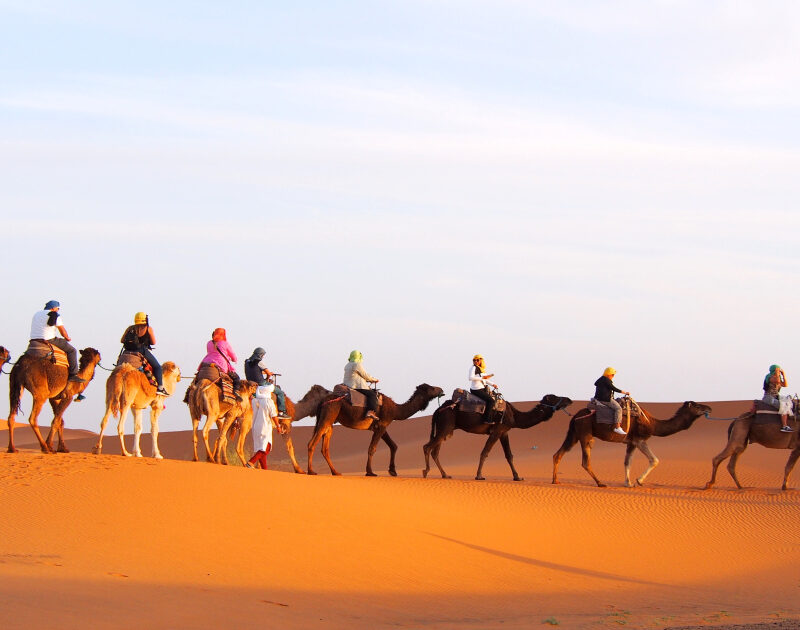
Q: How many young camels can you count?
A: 0